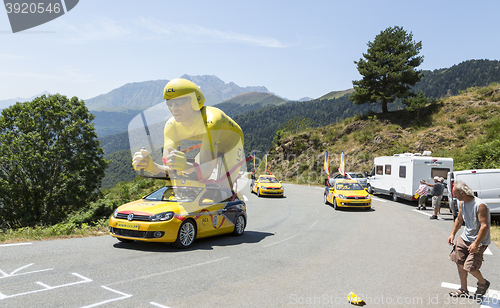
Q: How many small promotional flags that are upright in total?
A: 4